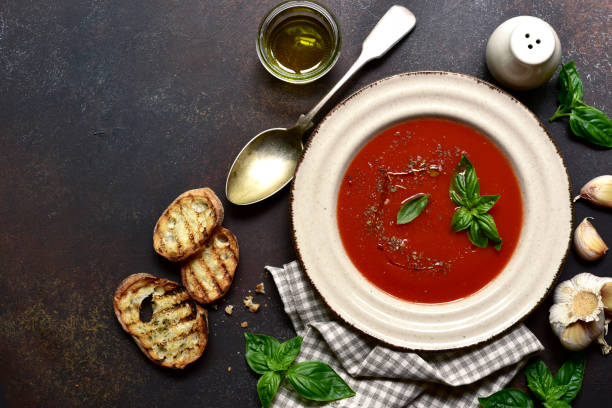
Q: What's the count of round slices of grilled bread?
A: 3